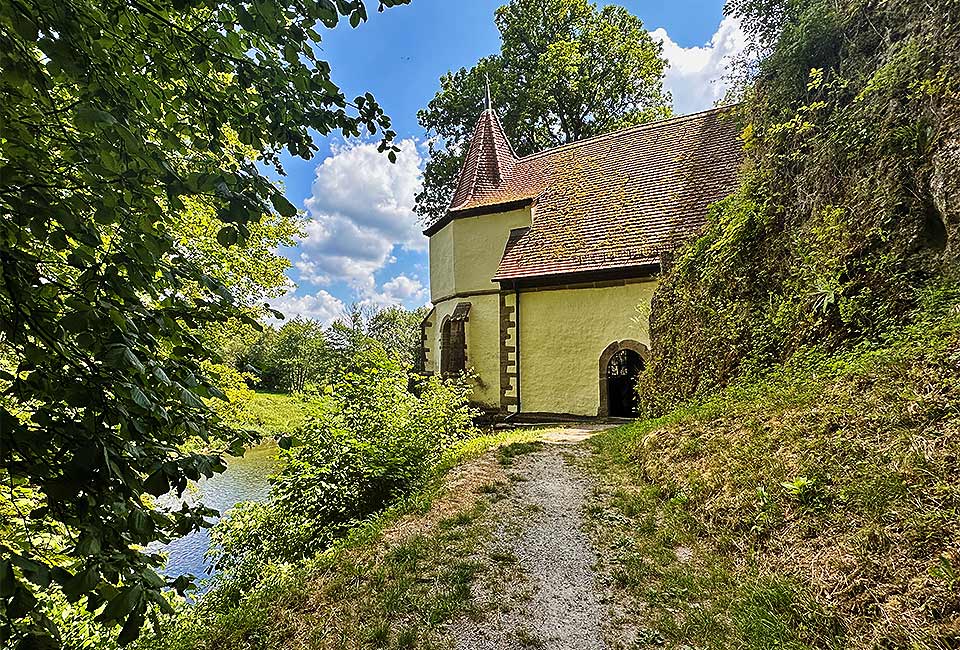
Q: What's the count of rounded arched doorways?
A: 1